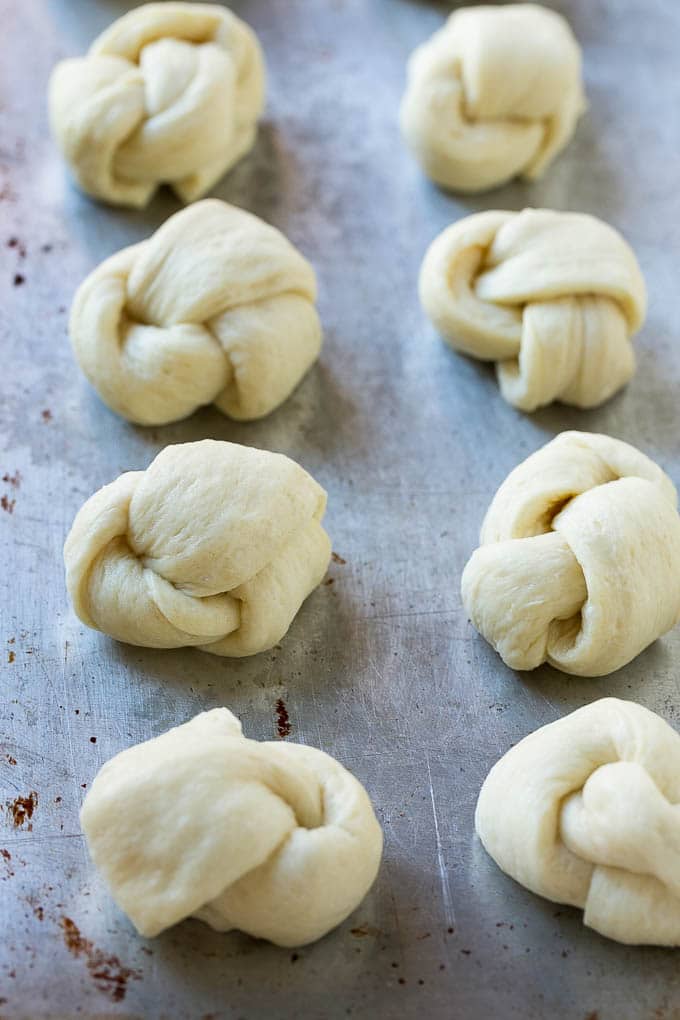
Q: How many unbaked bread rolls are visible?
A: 8